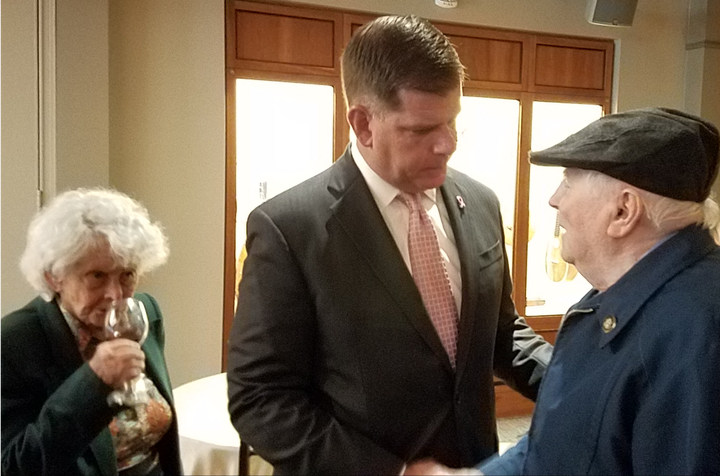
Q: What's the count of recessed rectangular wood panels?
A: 4